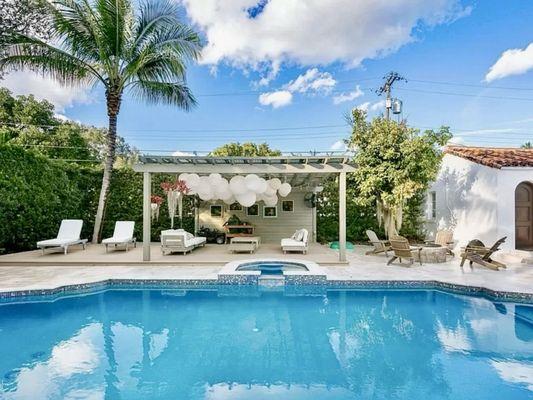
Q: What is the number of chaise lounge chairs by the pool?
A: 2